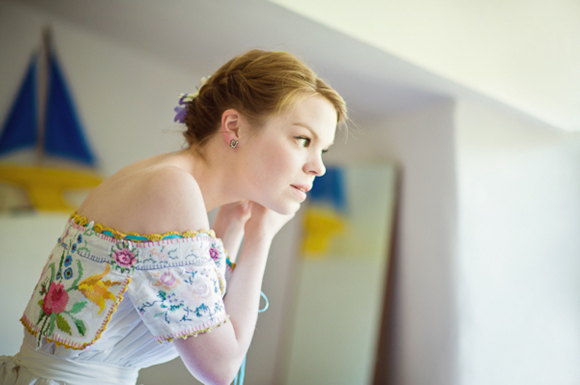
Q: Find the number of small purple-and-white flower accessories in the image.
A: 1